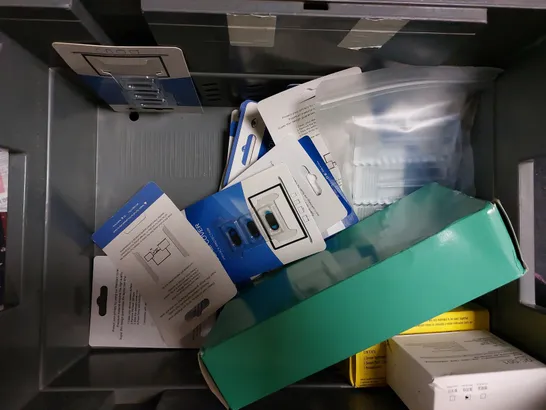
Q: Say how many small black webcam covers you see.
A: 3